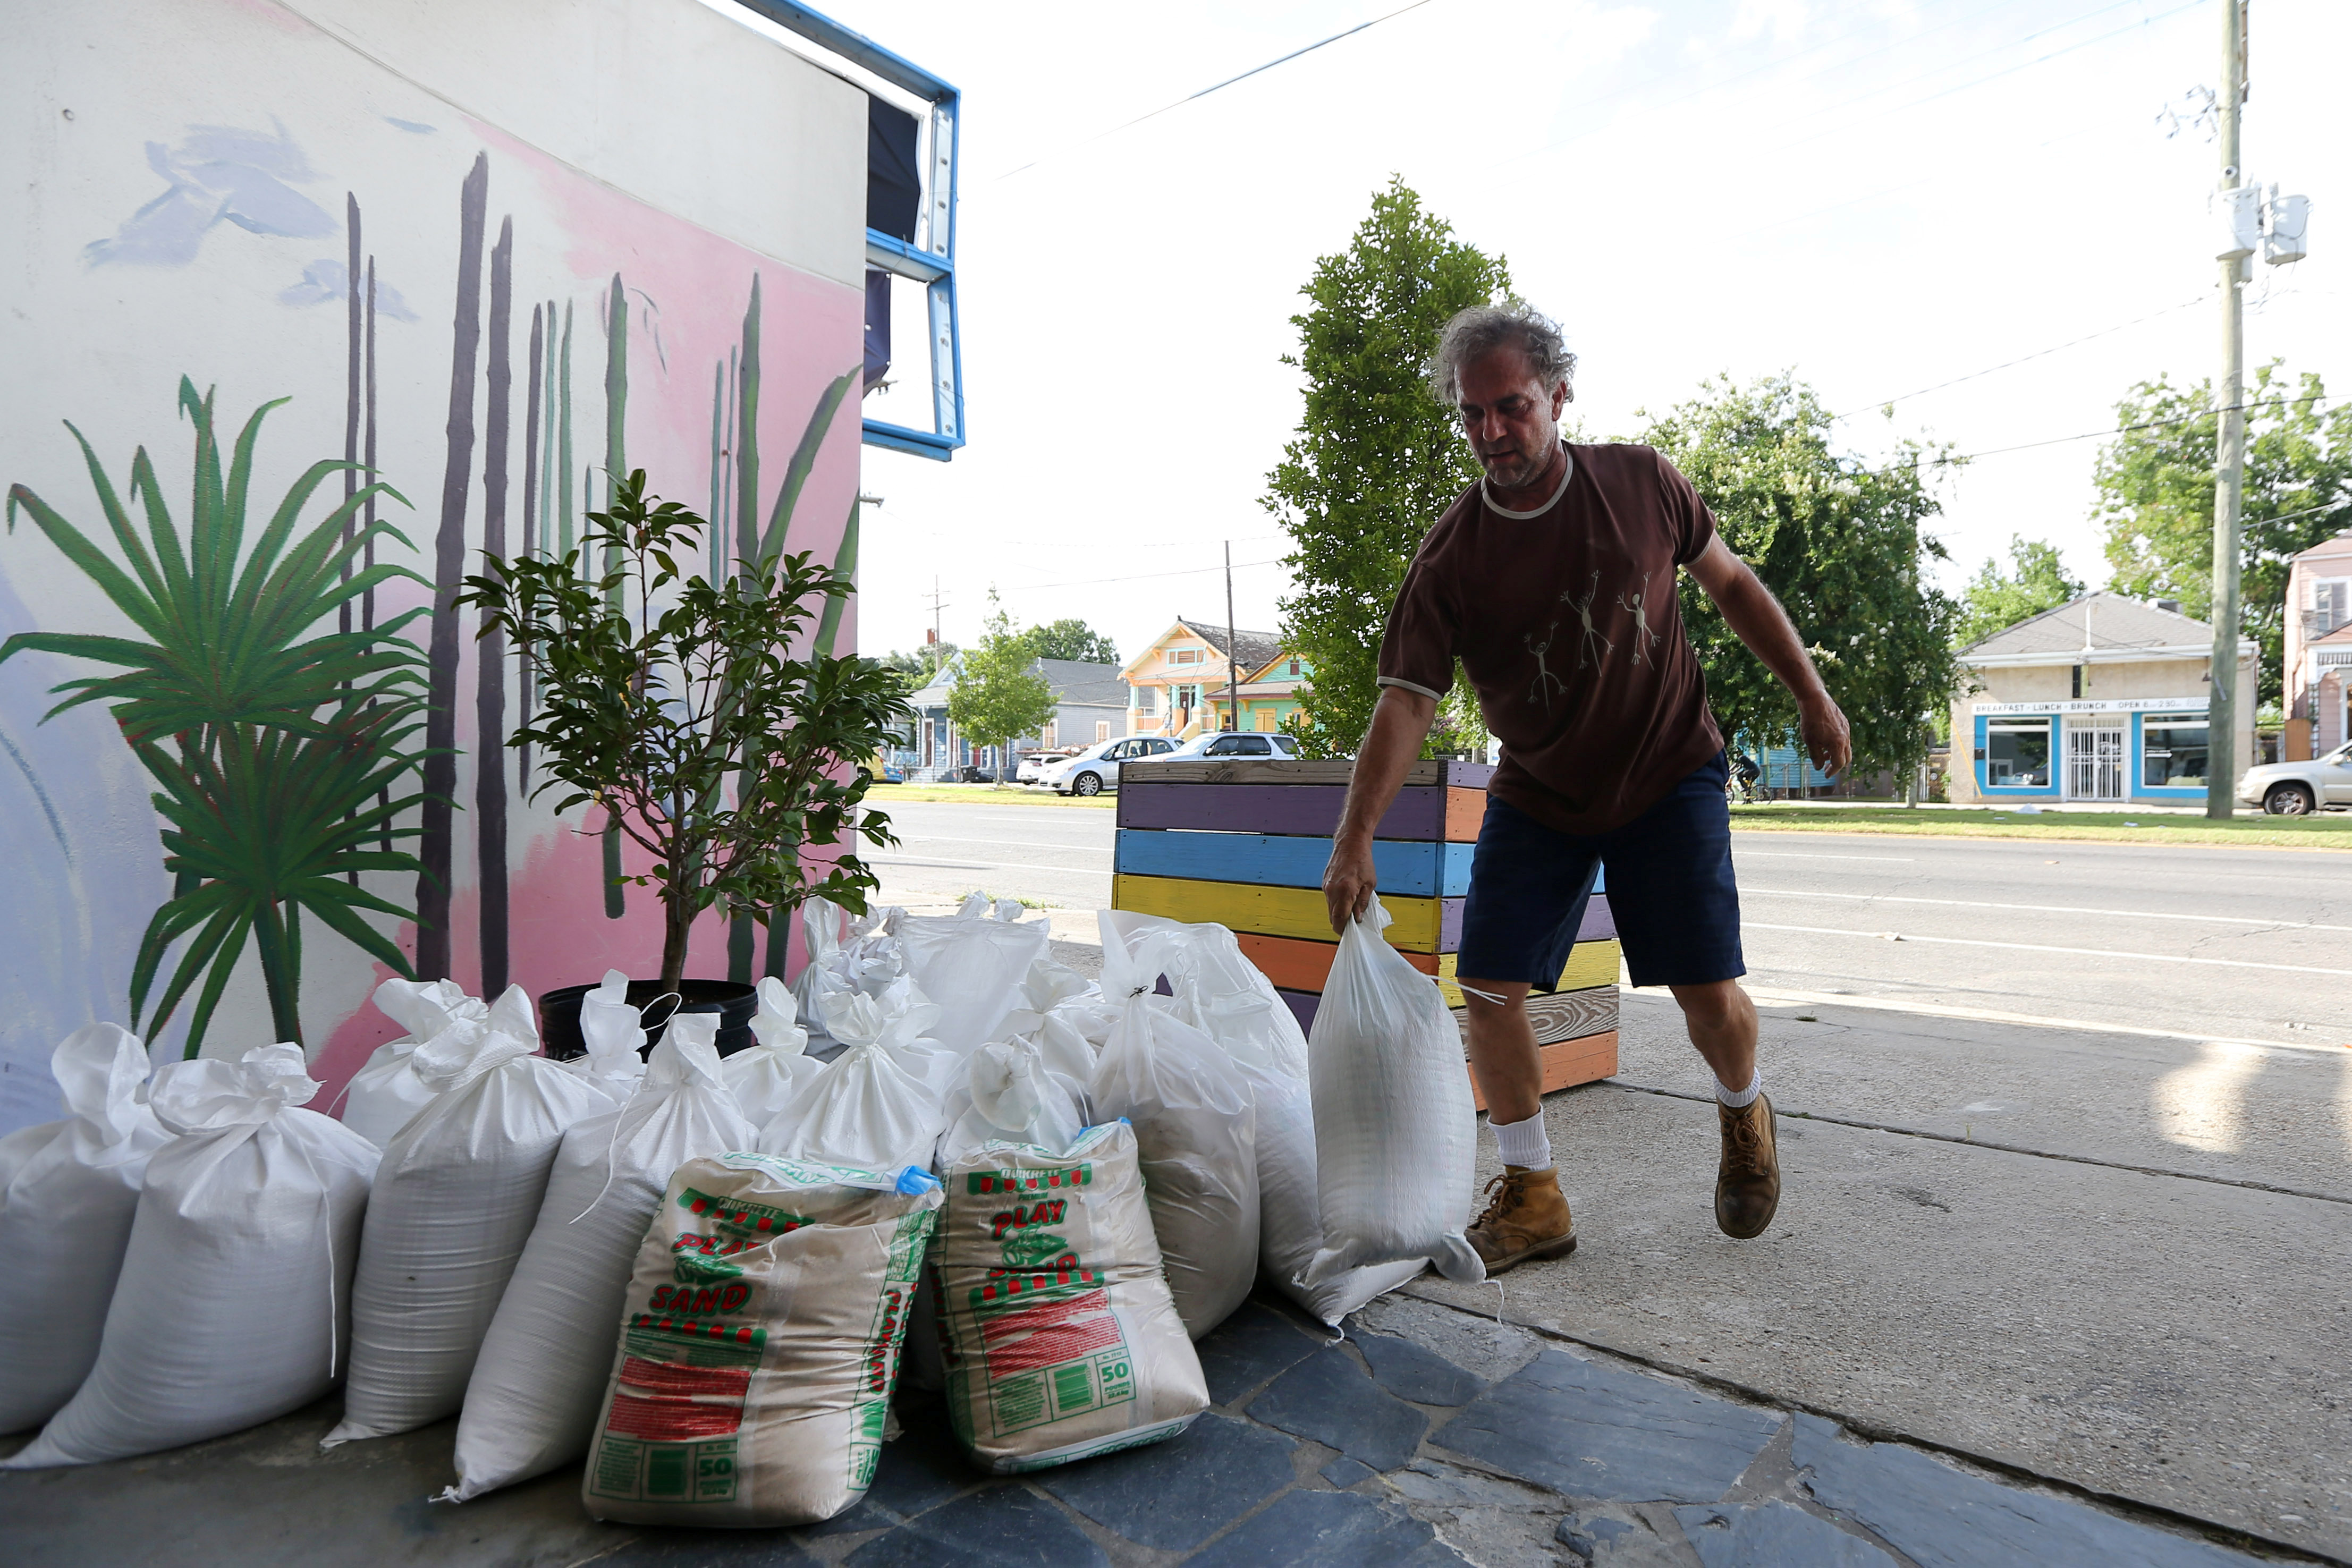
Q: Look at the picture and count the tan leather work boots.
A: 2